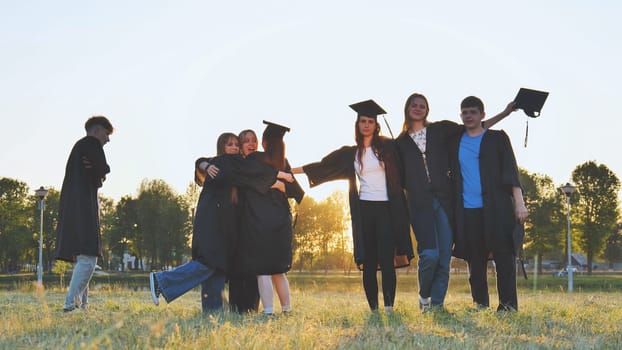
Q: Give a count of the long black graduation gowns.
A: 7